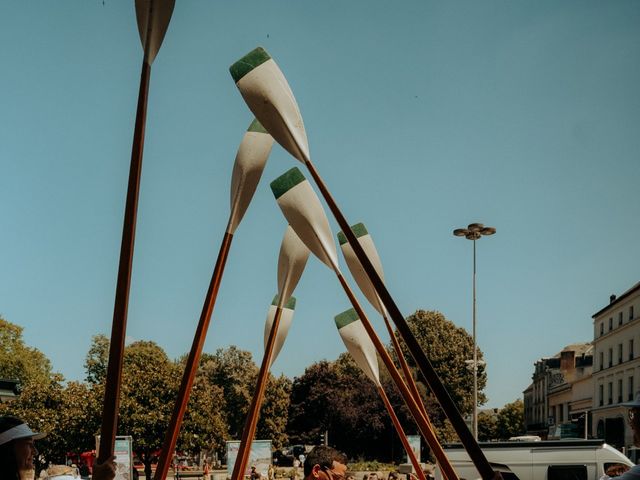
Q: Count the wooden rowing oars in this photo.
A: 8